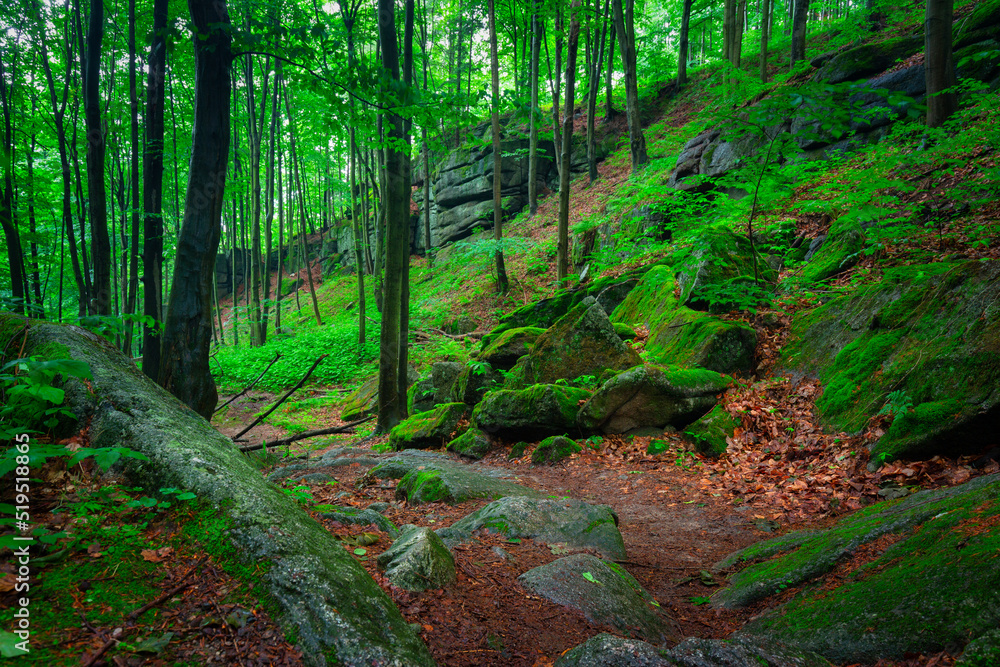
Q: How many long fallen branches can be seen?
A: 3